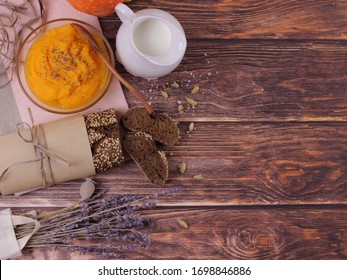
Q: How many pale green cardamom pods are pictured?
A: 9